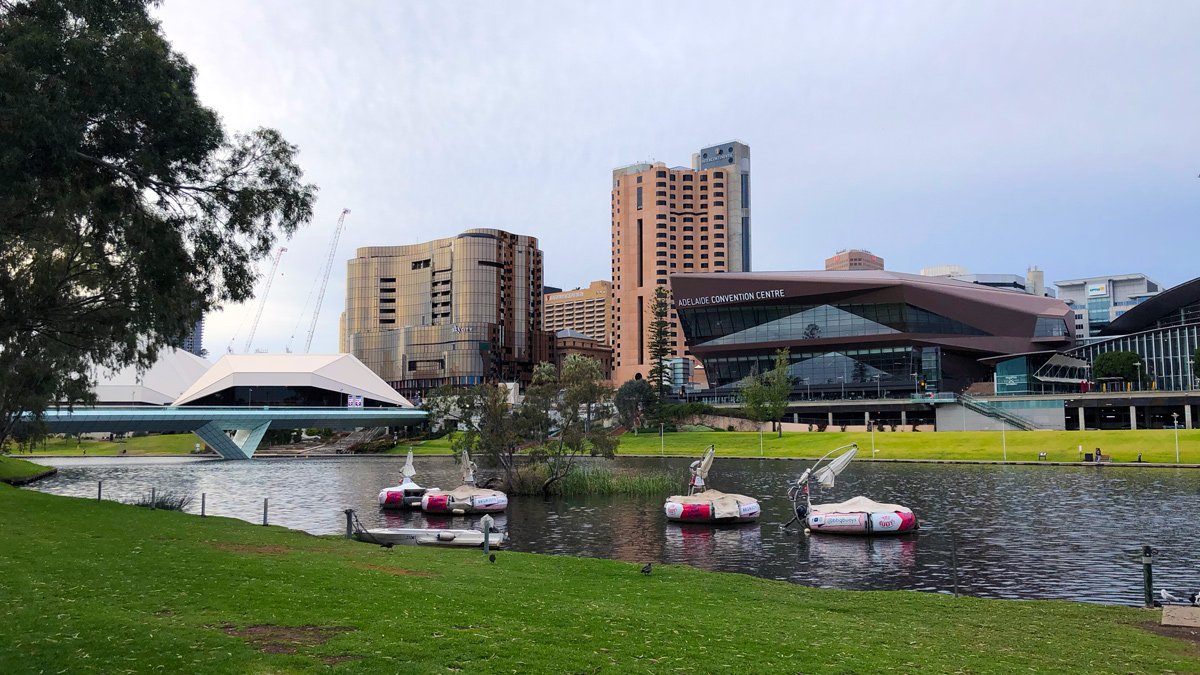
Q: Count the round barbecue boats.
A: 4